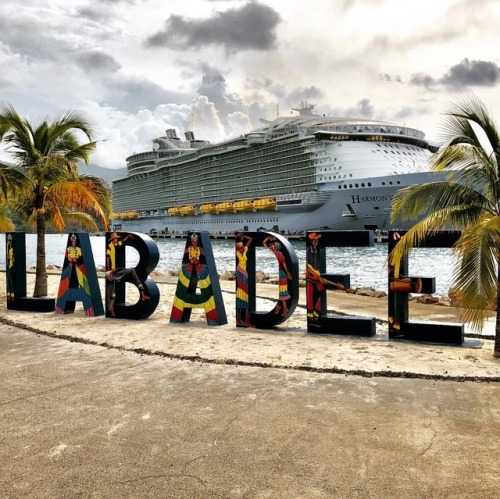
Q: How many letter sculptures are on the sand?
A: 7